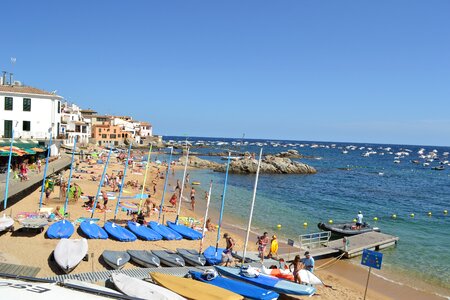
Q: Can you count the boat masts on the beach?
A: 11